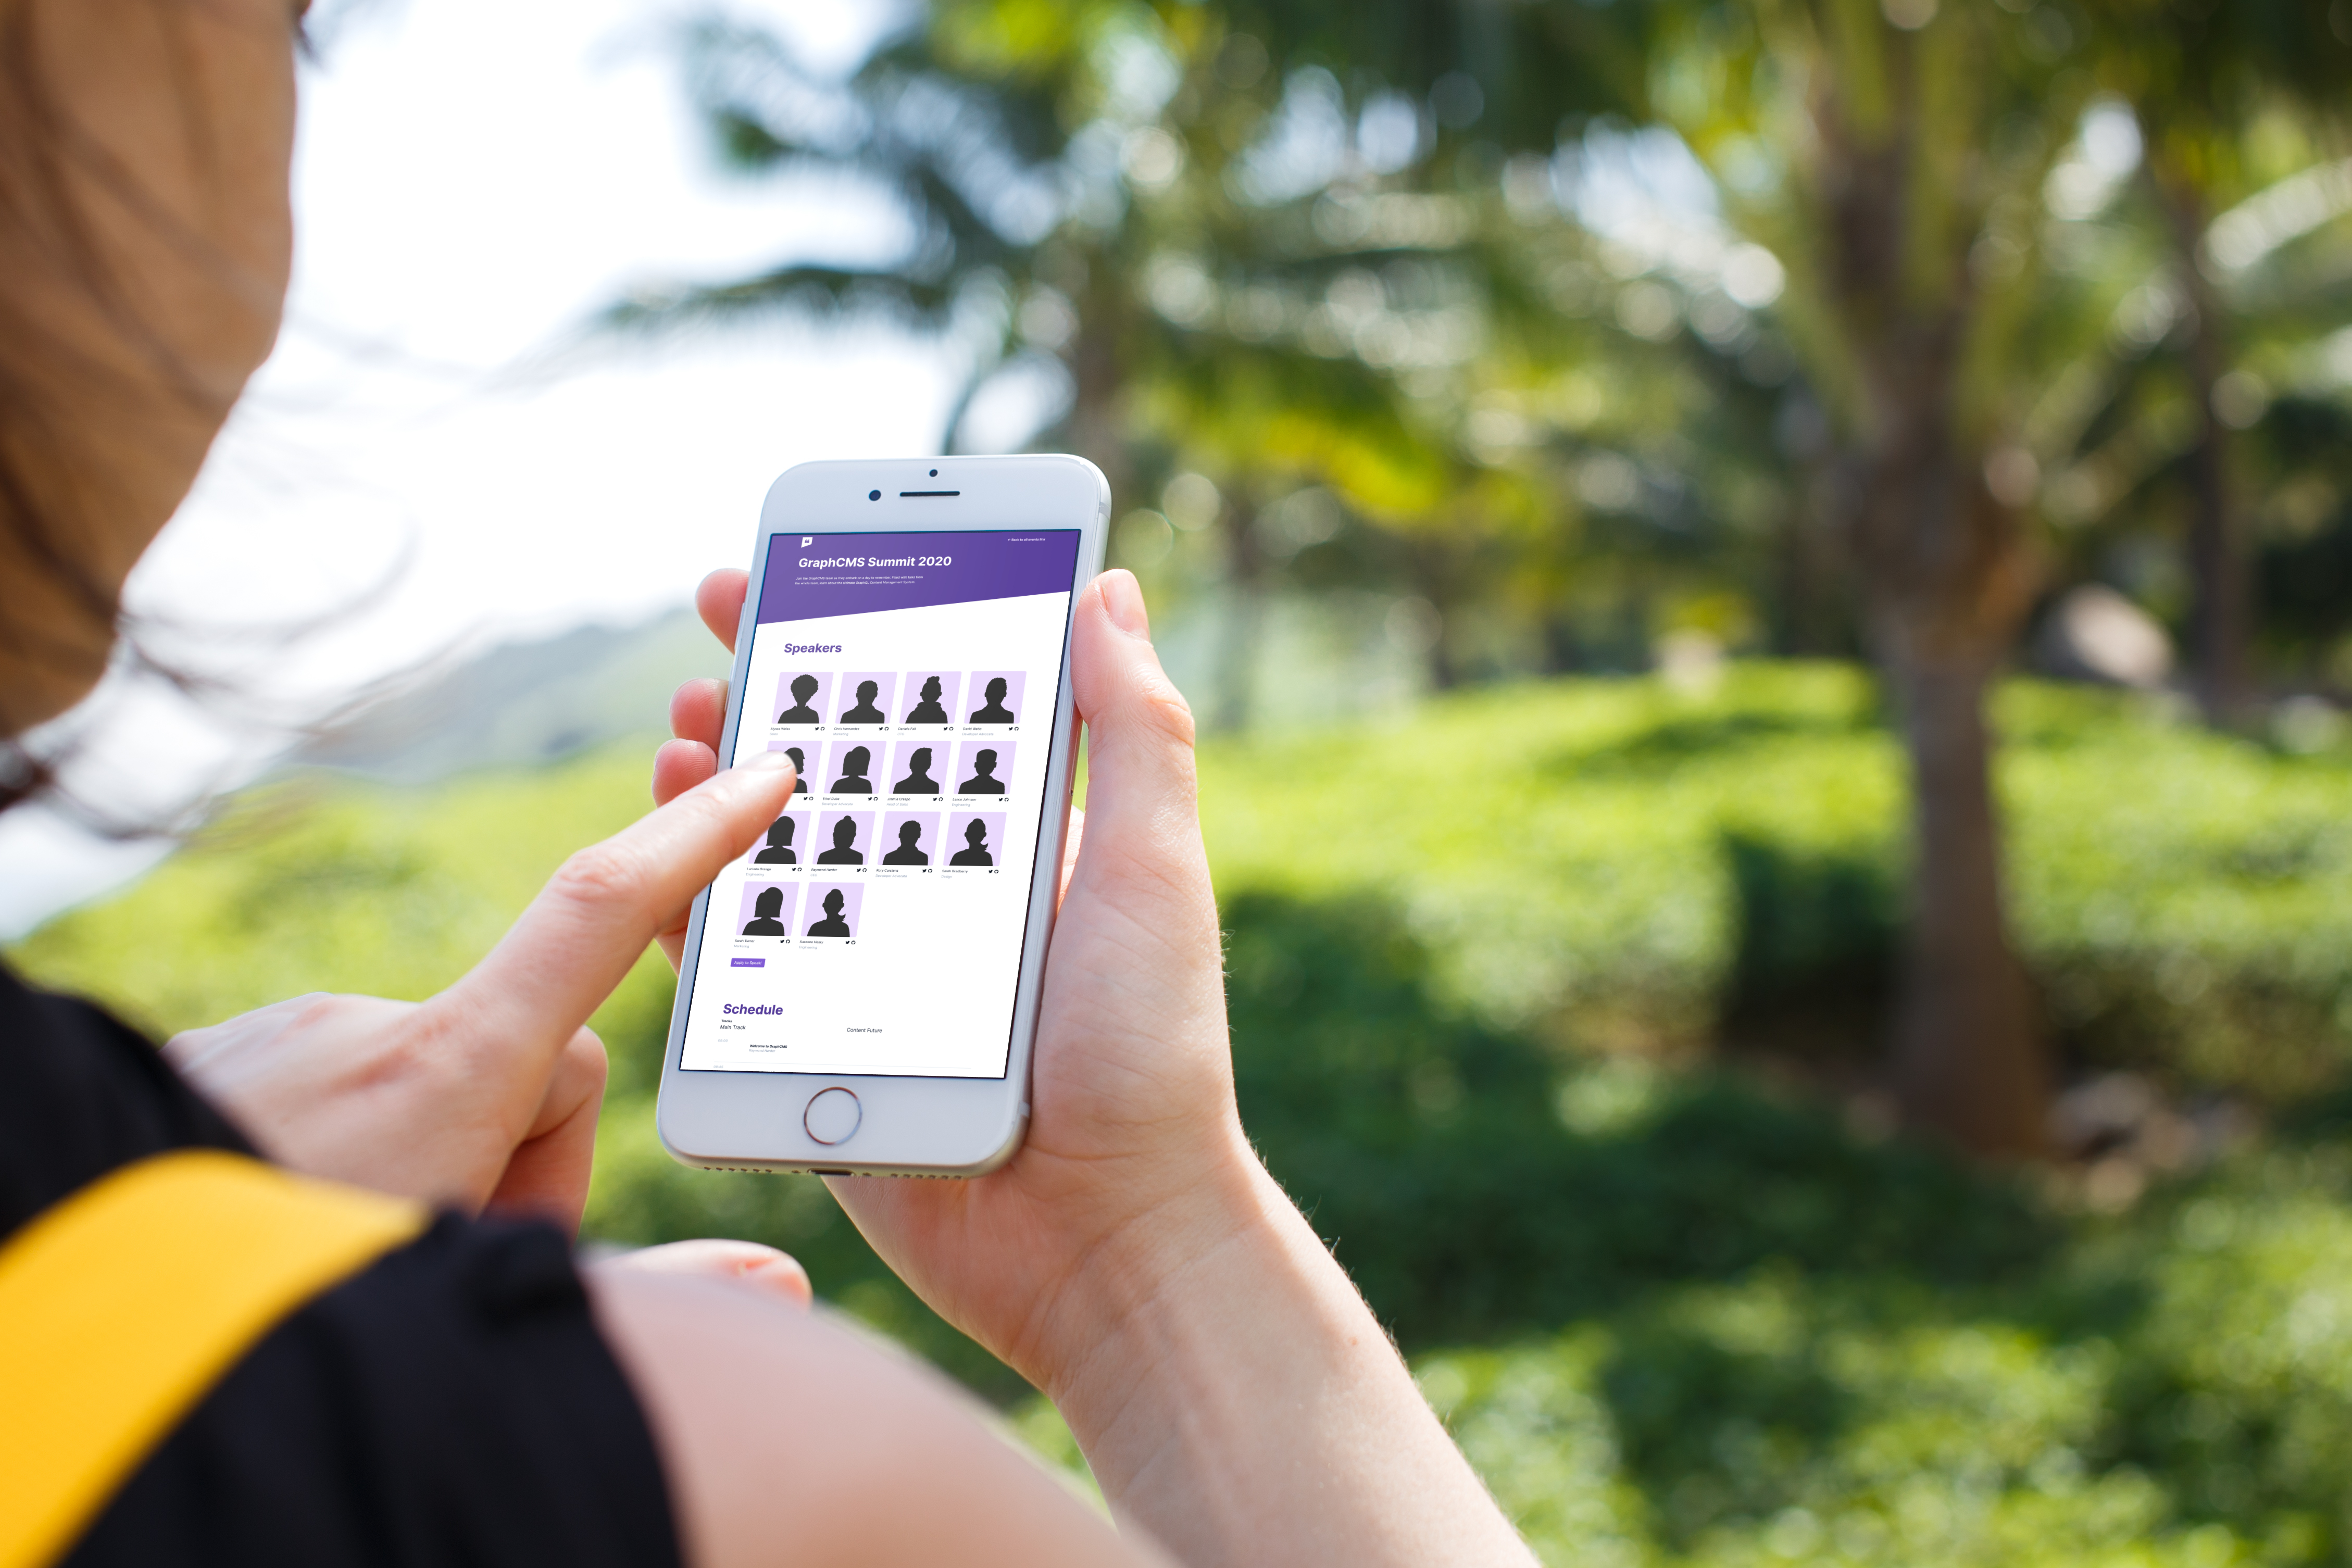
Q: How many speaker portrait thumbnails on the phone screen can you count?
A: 14